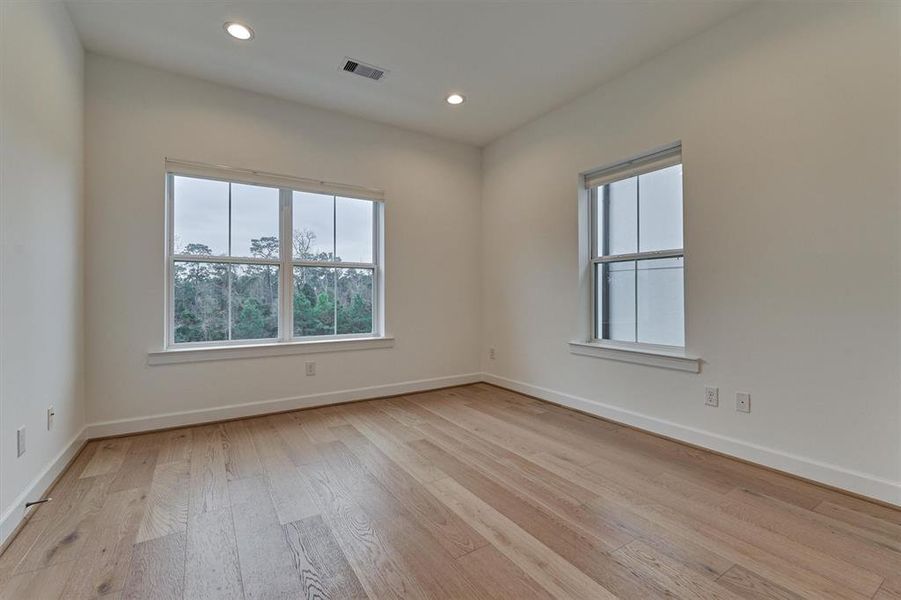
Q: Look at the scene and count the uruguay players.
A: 0